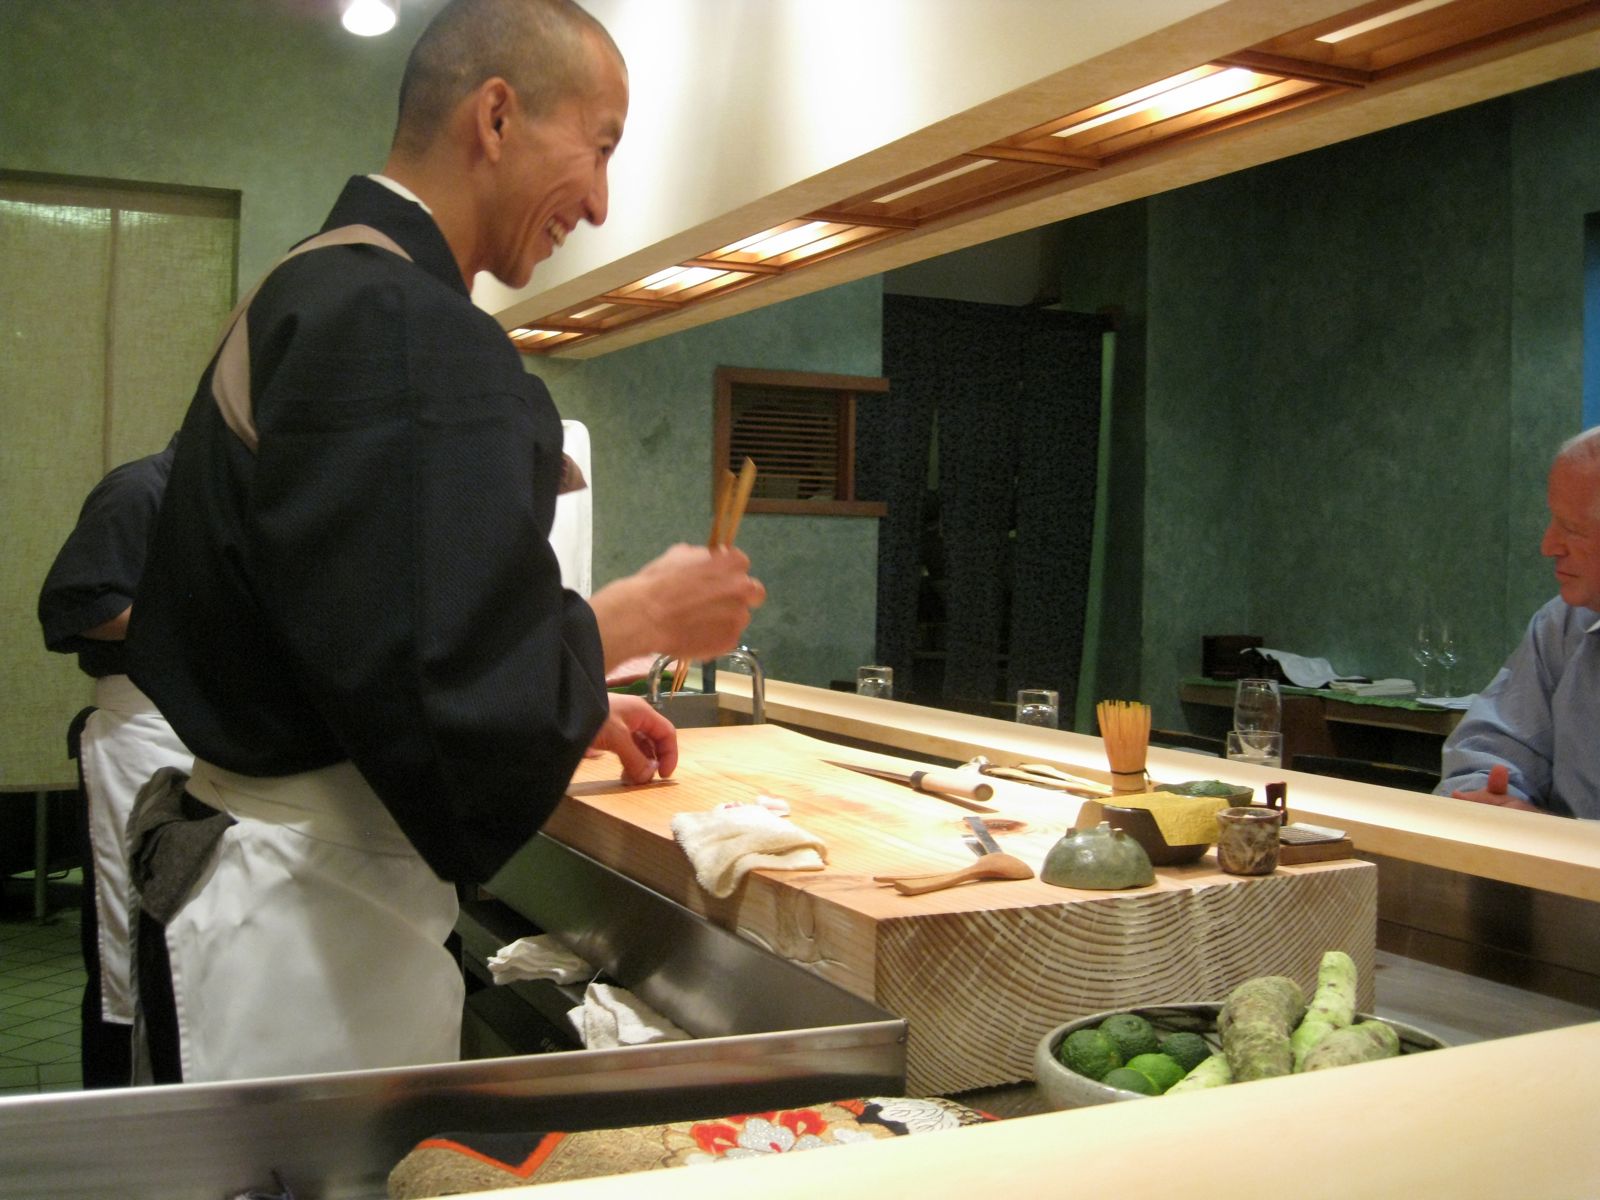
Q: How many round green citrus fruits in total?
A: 5